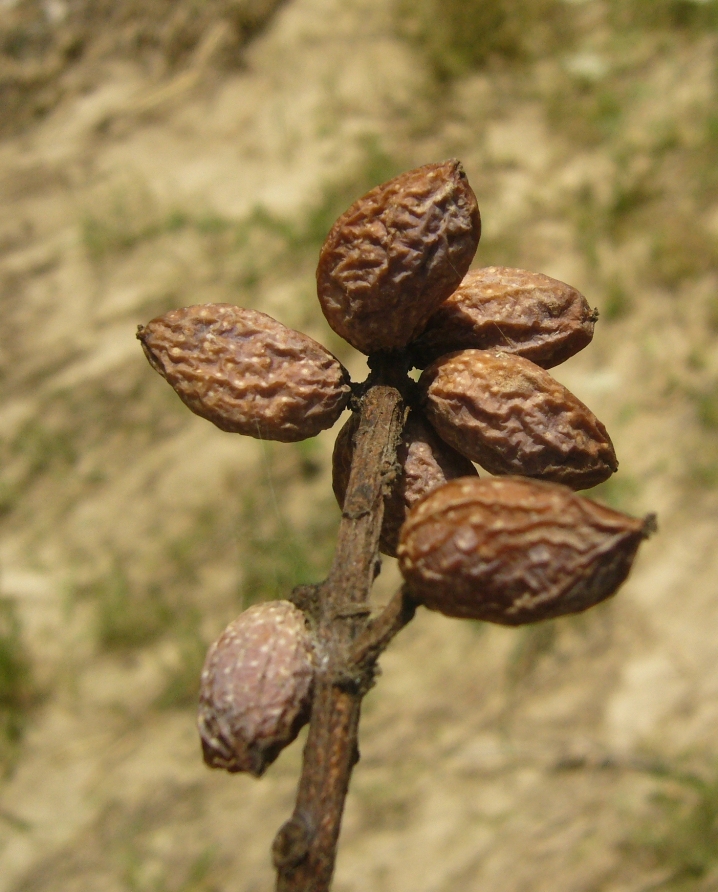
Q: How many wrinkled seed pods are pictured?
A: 7